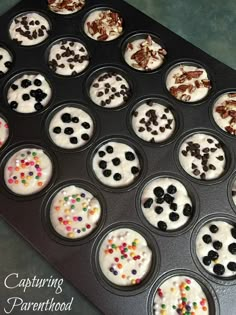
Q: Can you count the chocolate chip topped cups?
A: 5